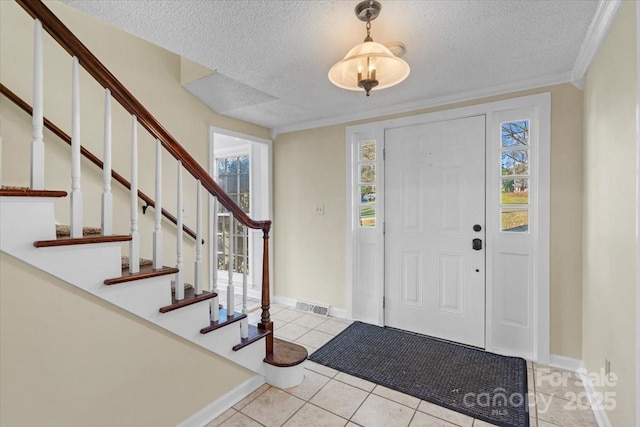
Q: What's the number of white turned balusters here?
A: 10